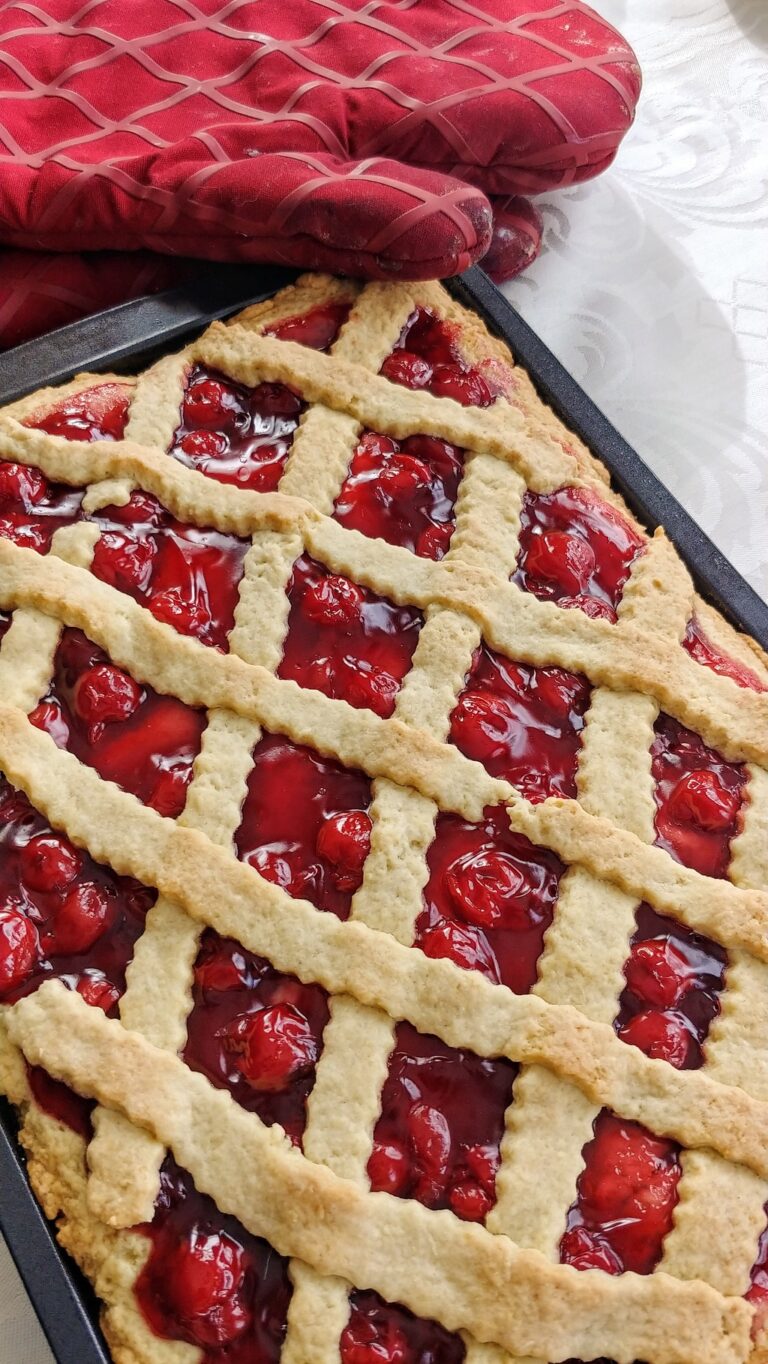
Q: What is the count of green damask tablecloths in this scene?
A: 0